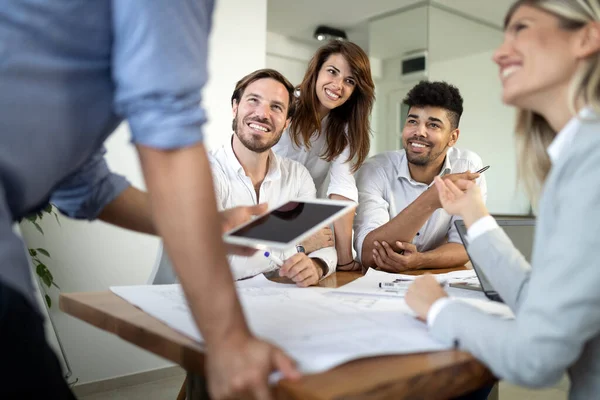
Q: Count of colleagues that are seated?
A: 3